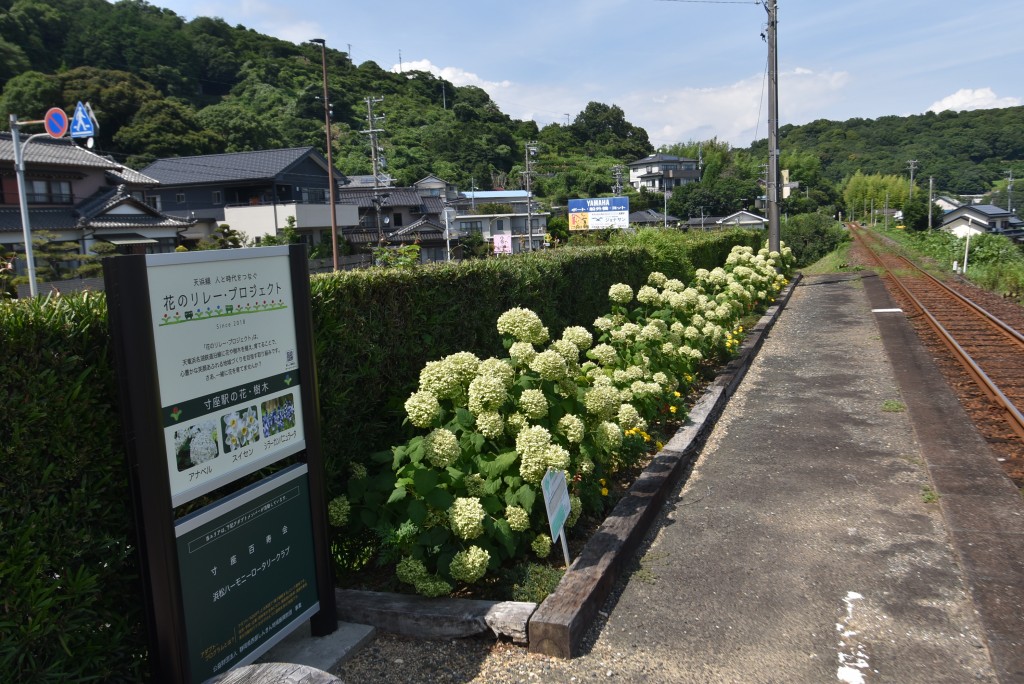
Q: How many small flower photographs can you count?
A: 3